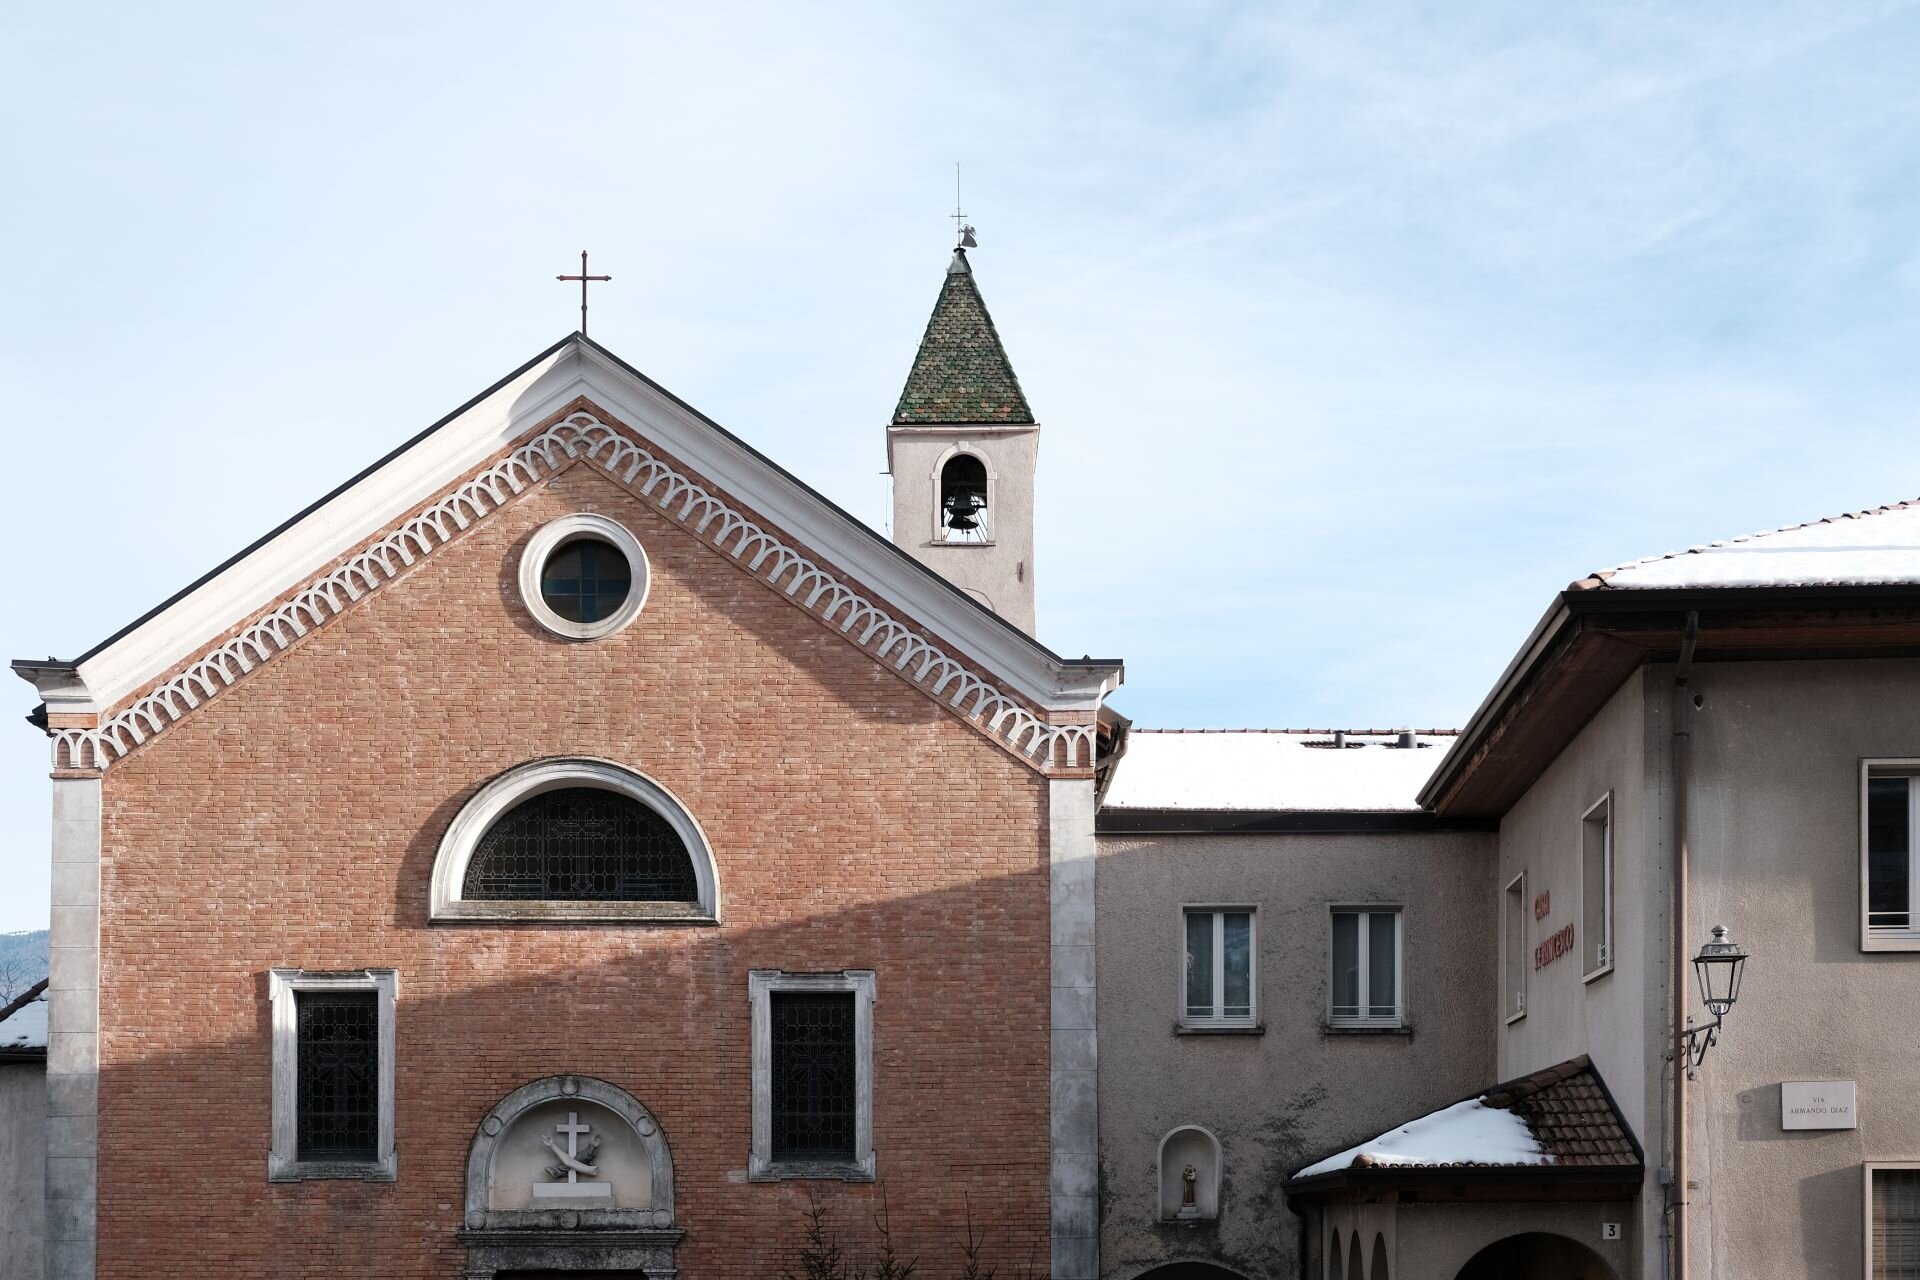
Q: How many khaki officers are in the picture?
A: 0